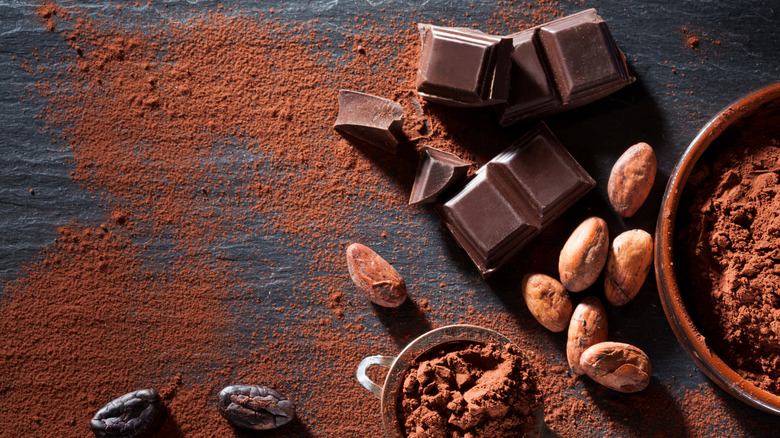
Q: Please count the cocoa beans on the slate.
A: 9